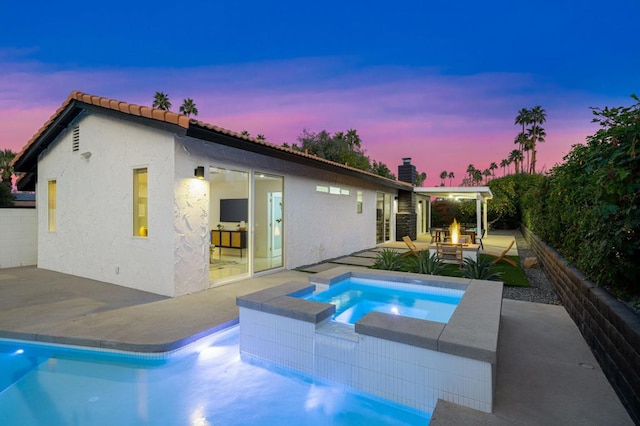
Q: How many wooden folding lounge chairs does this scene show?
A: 2